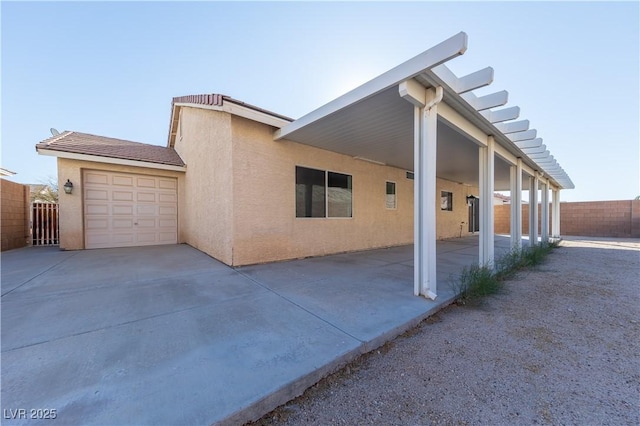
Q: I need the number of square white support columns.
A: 6